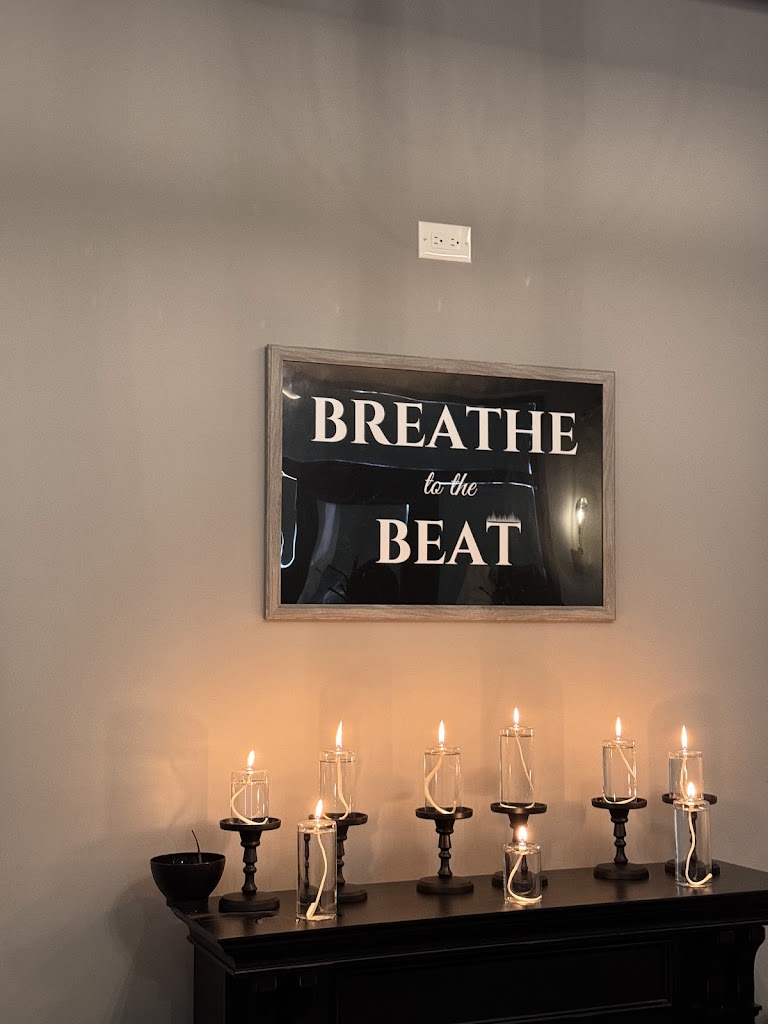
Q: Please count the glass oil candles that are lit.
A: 9